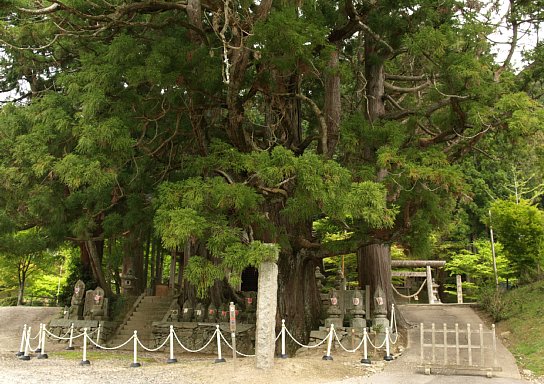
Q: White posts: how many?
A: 15